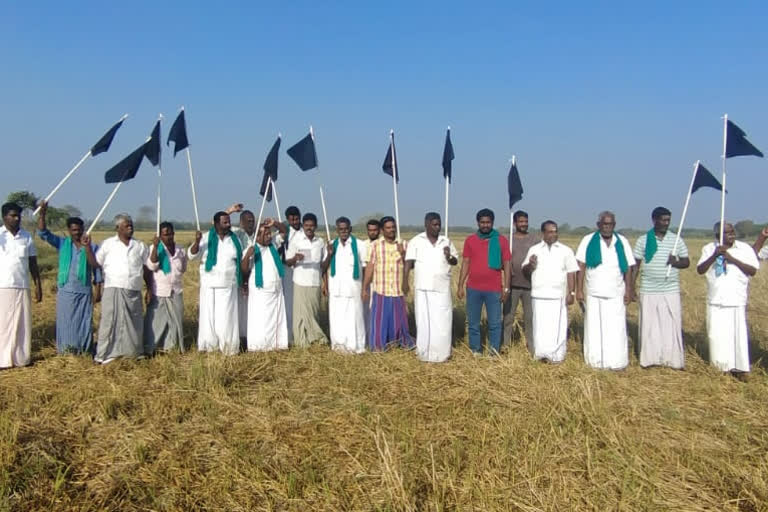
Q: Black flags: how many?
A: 12